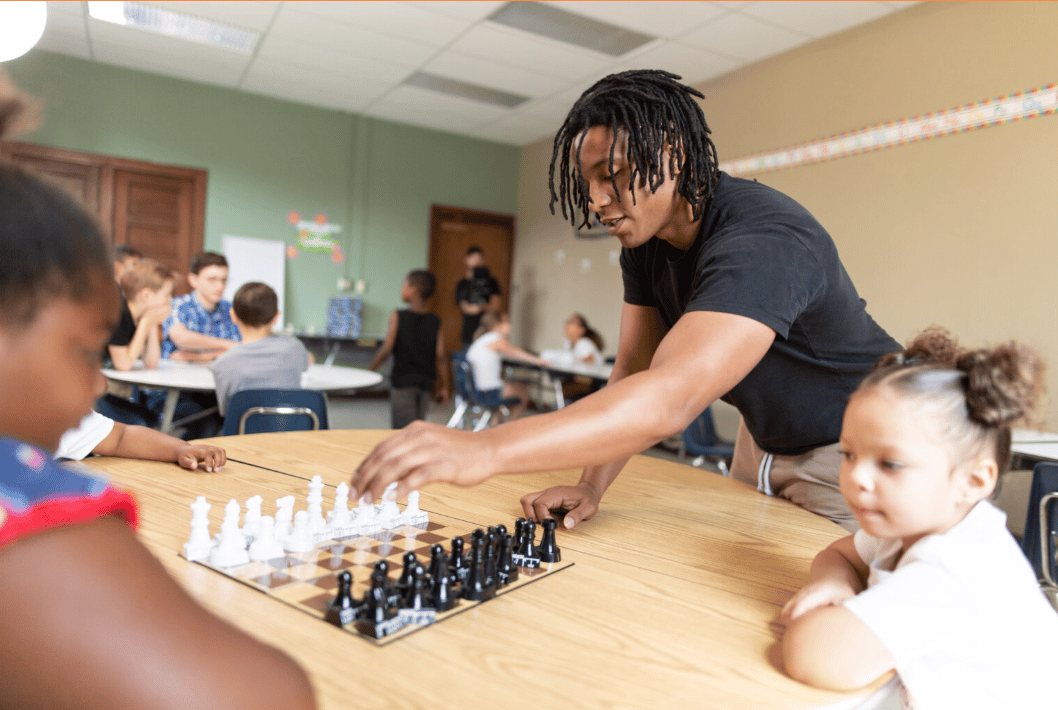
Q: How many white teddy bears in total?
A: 0